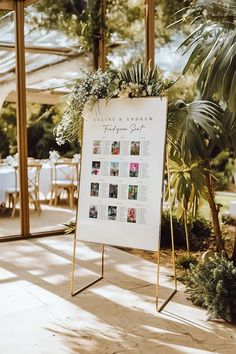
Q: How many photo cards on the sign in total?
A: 12